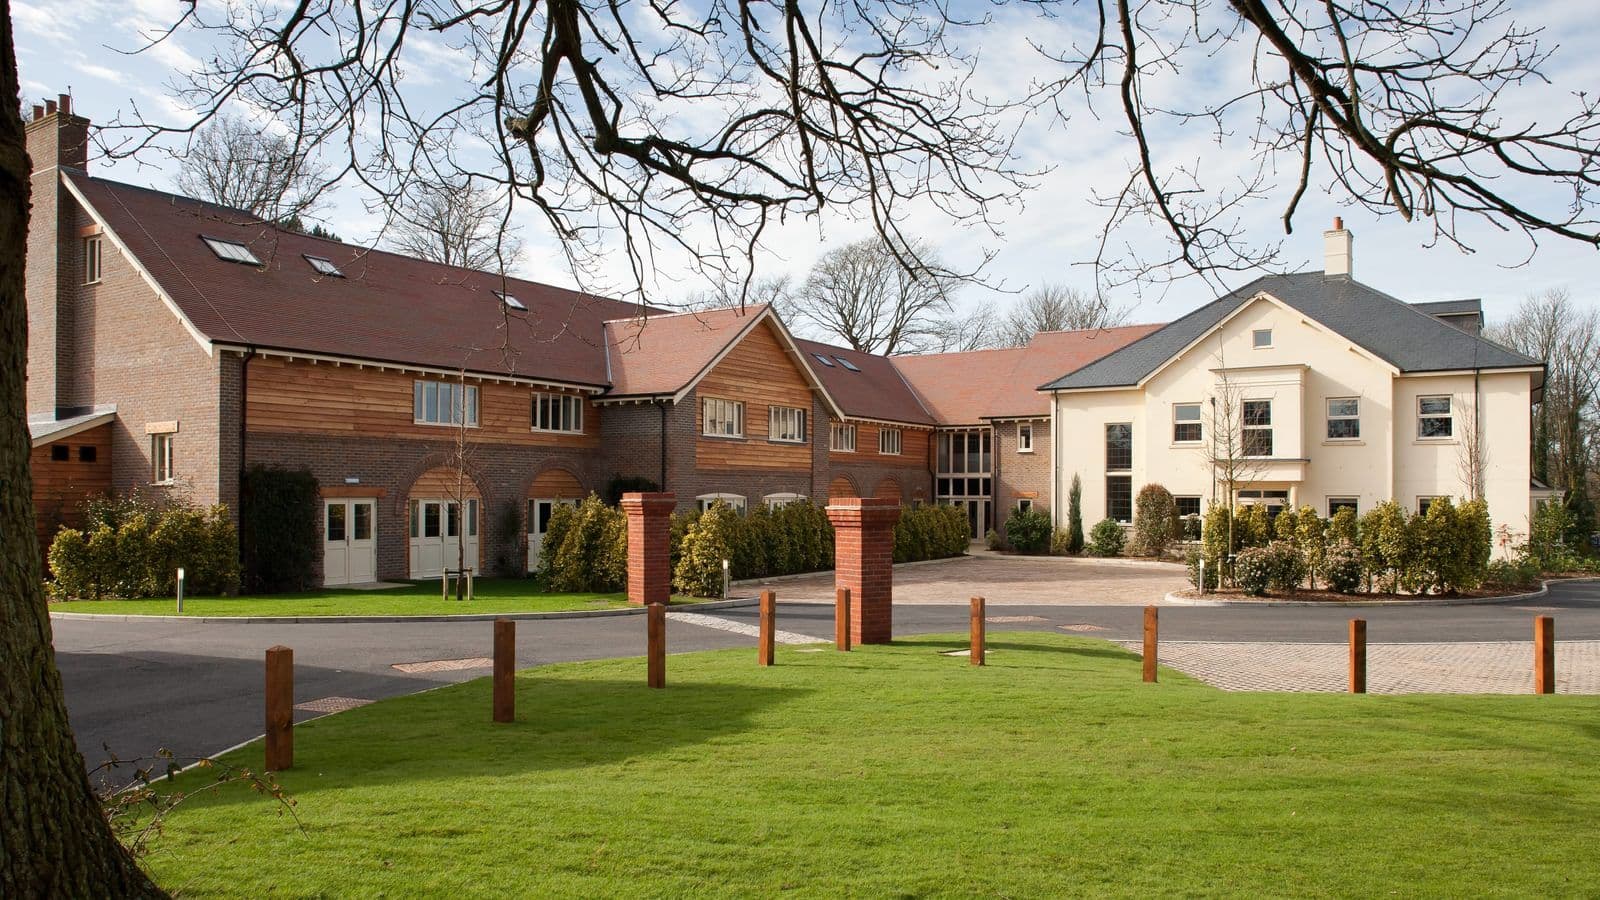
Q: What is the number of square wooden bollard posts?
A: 9